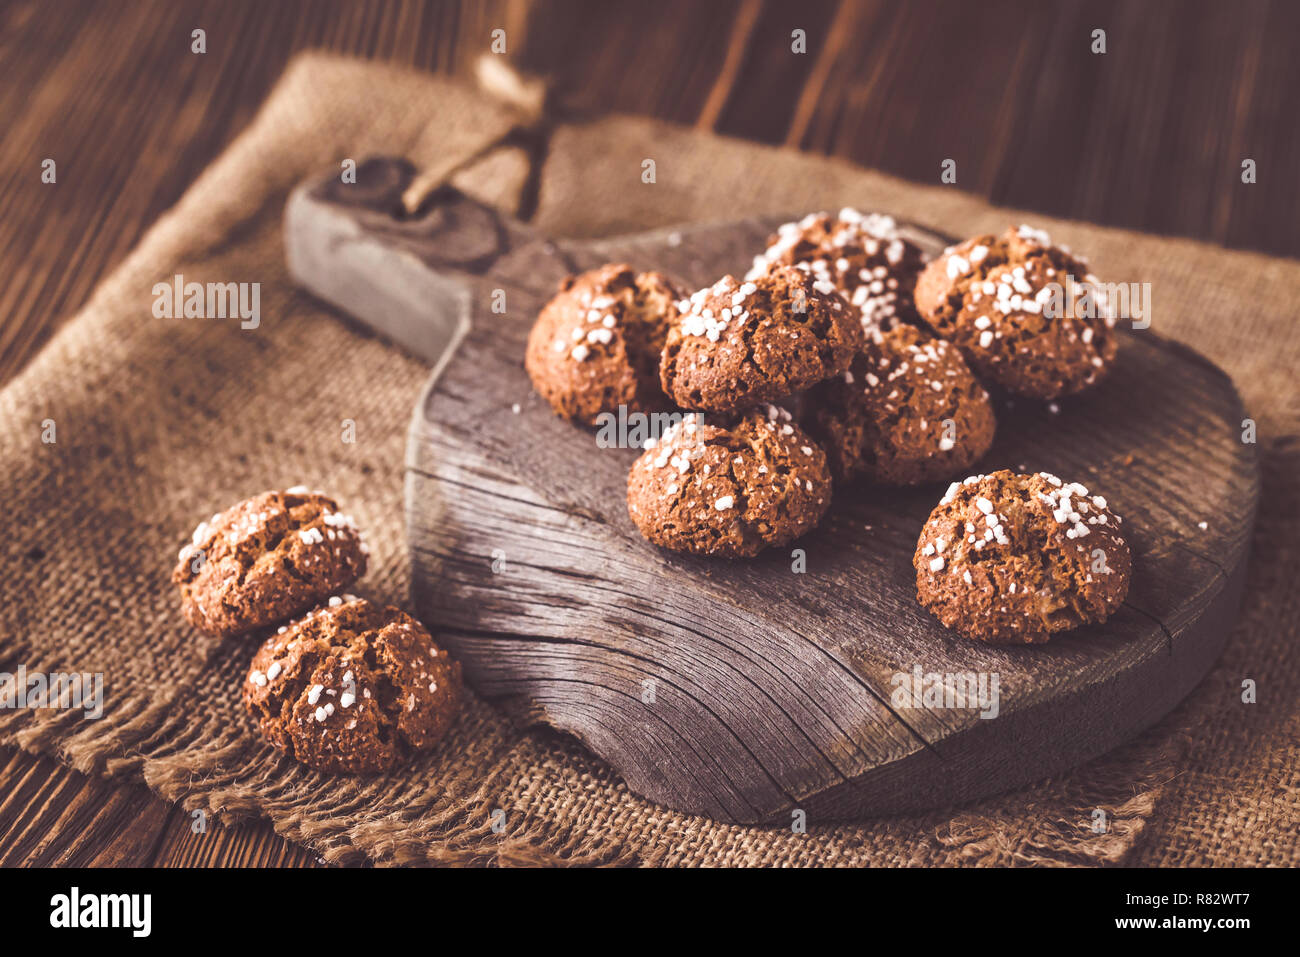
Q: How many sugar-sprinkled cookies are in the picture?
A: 9